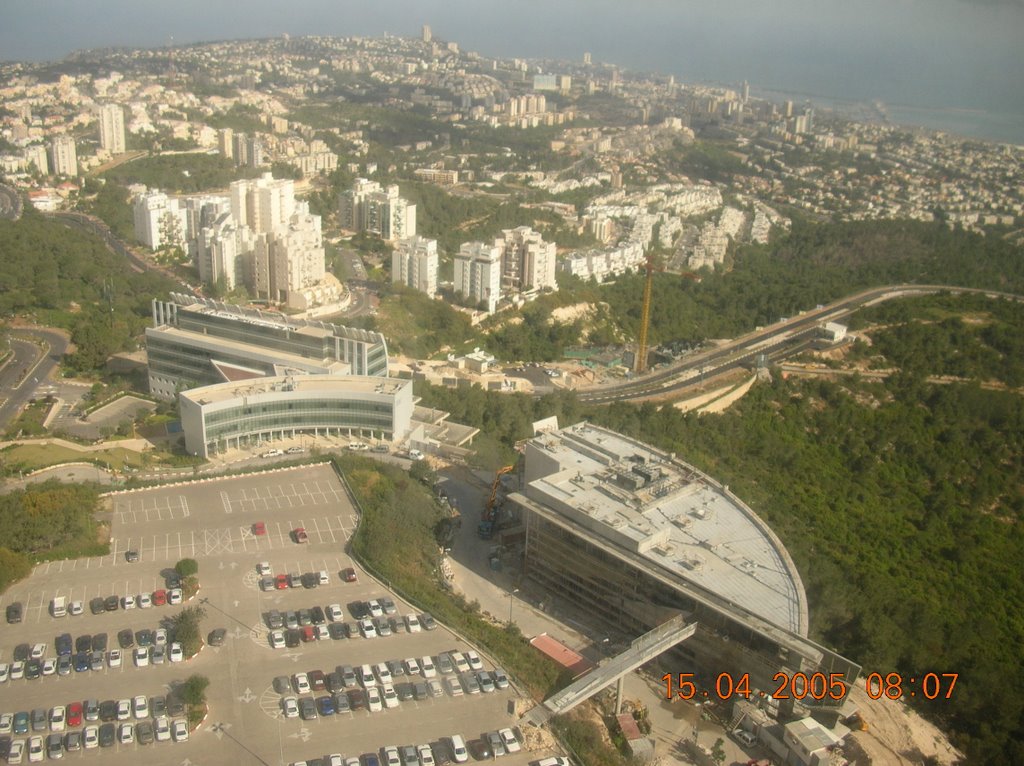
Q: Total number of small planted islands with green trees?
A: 3